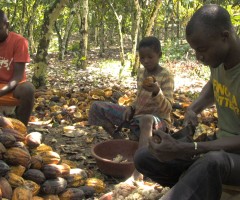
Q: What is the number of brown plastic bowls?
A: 1